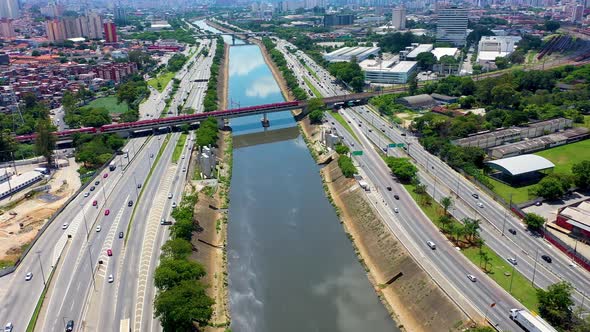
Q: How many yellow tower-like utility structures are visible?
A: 0